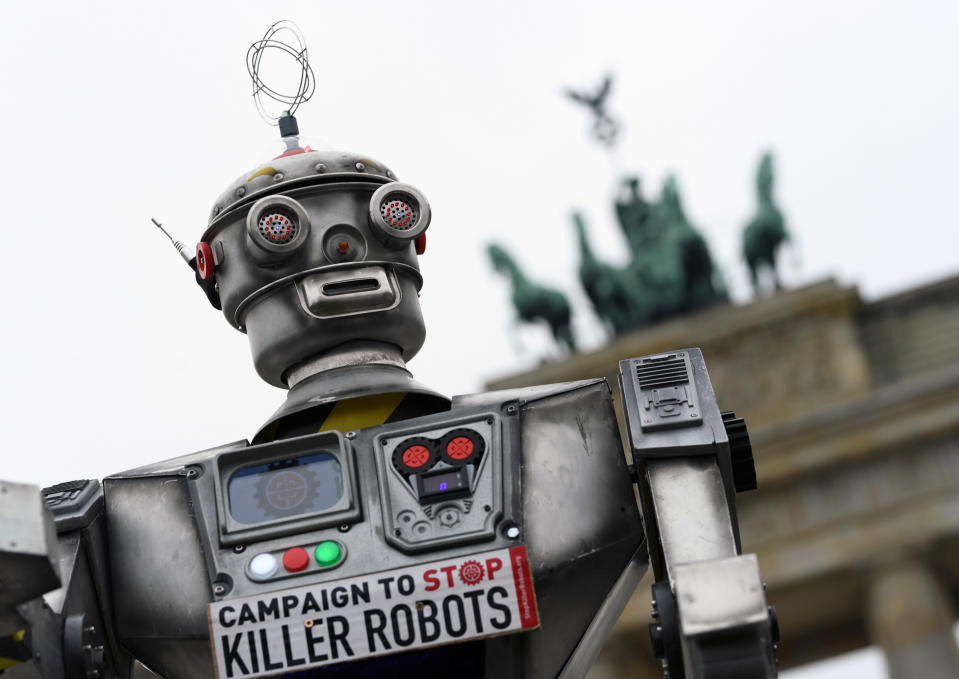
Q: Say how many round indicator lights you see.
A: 3